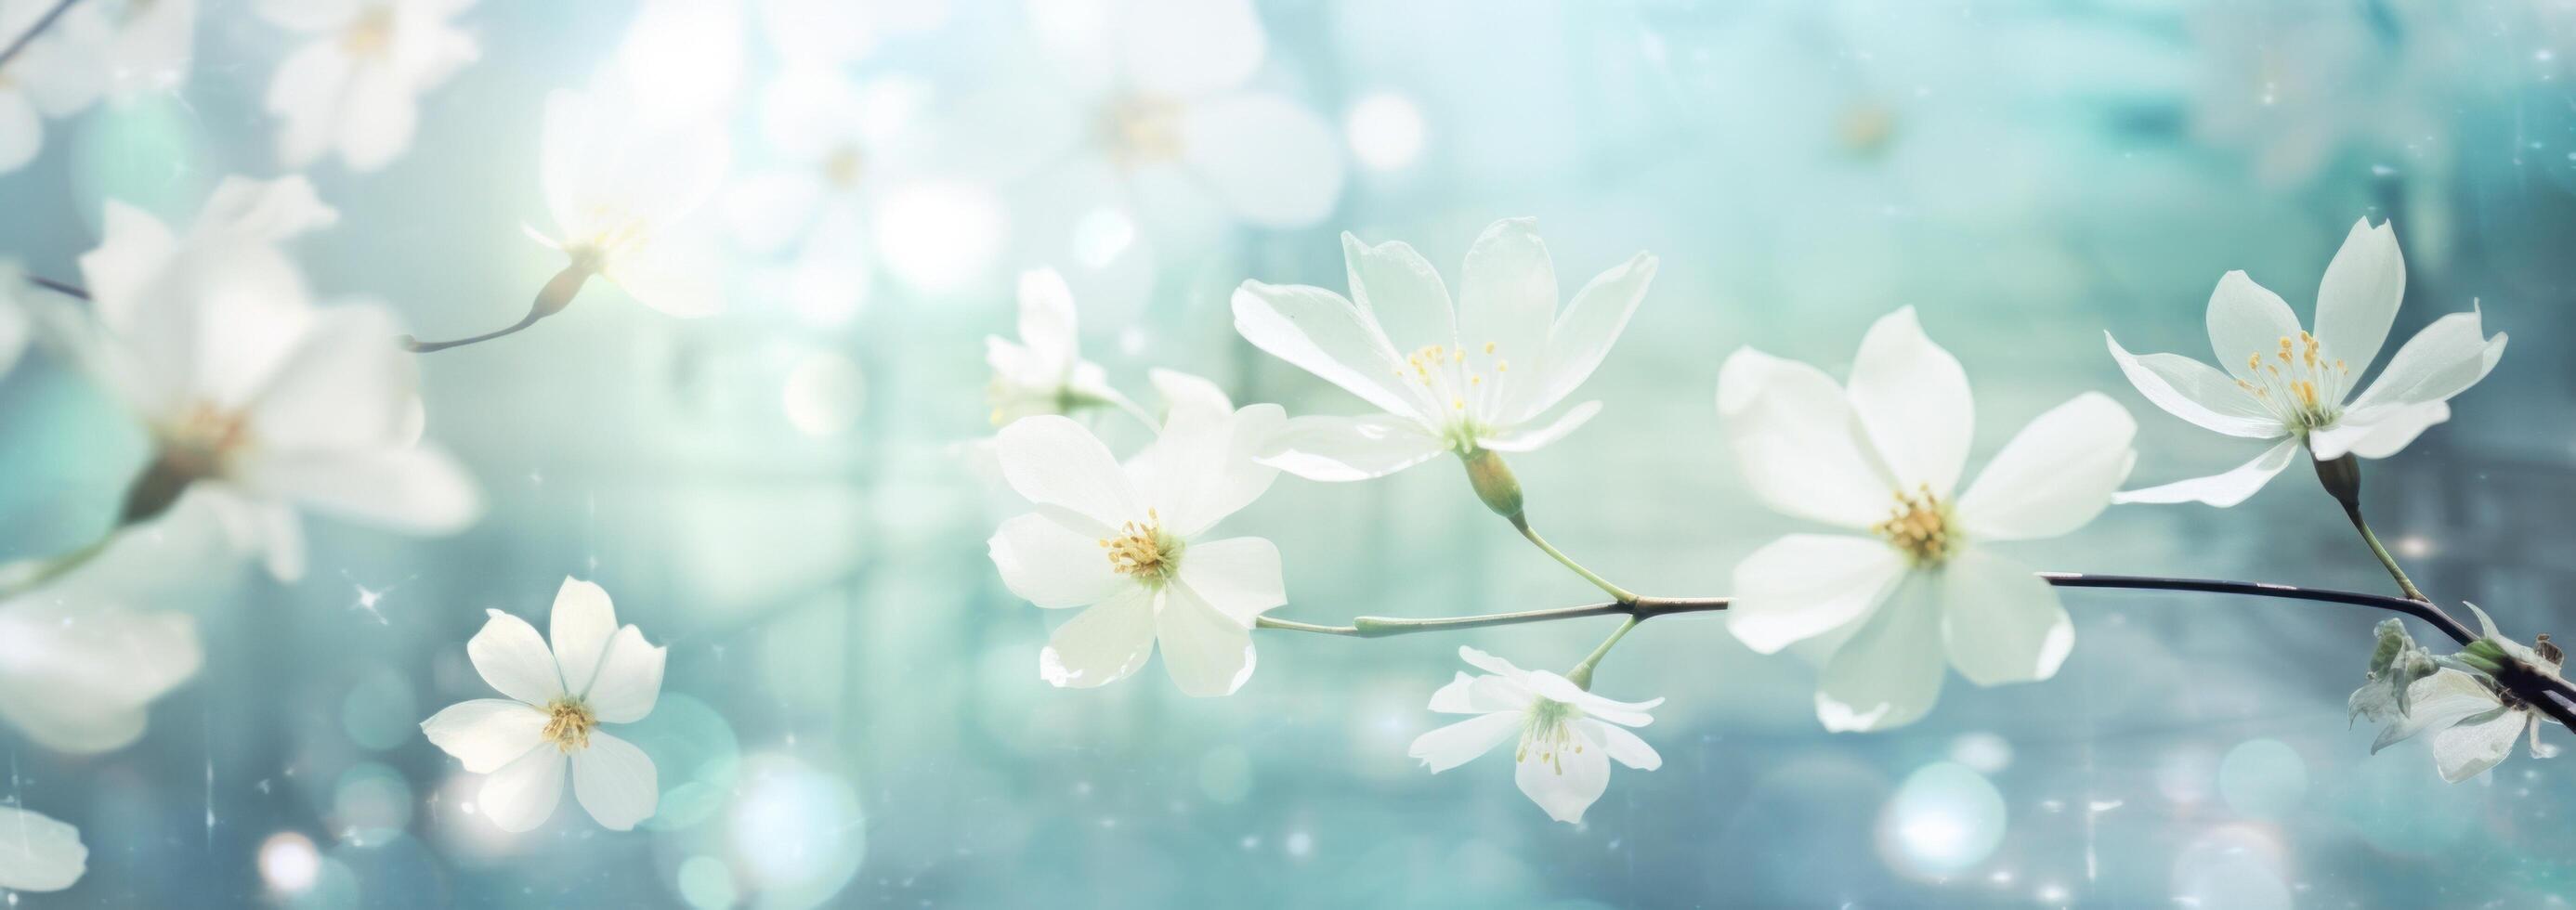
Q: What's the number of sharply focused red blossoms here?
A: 0